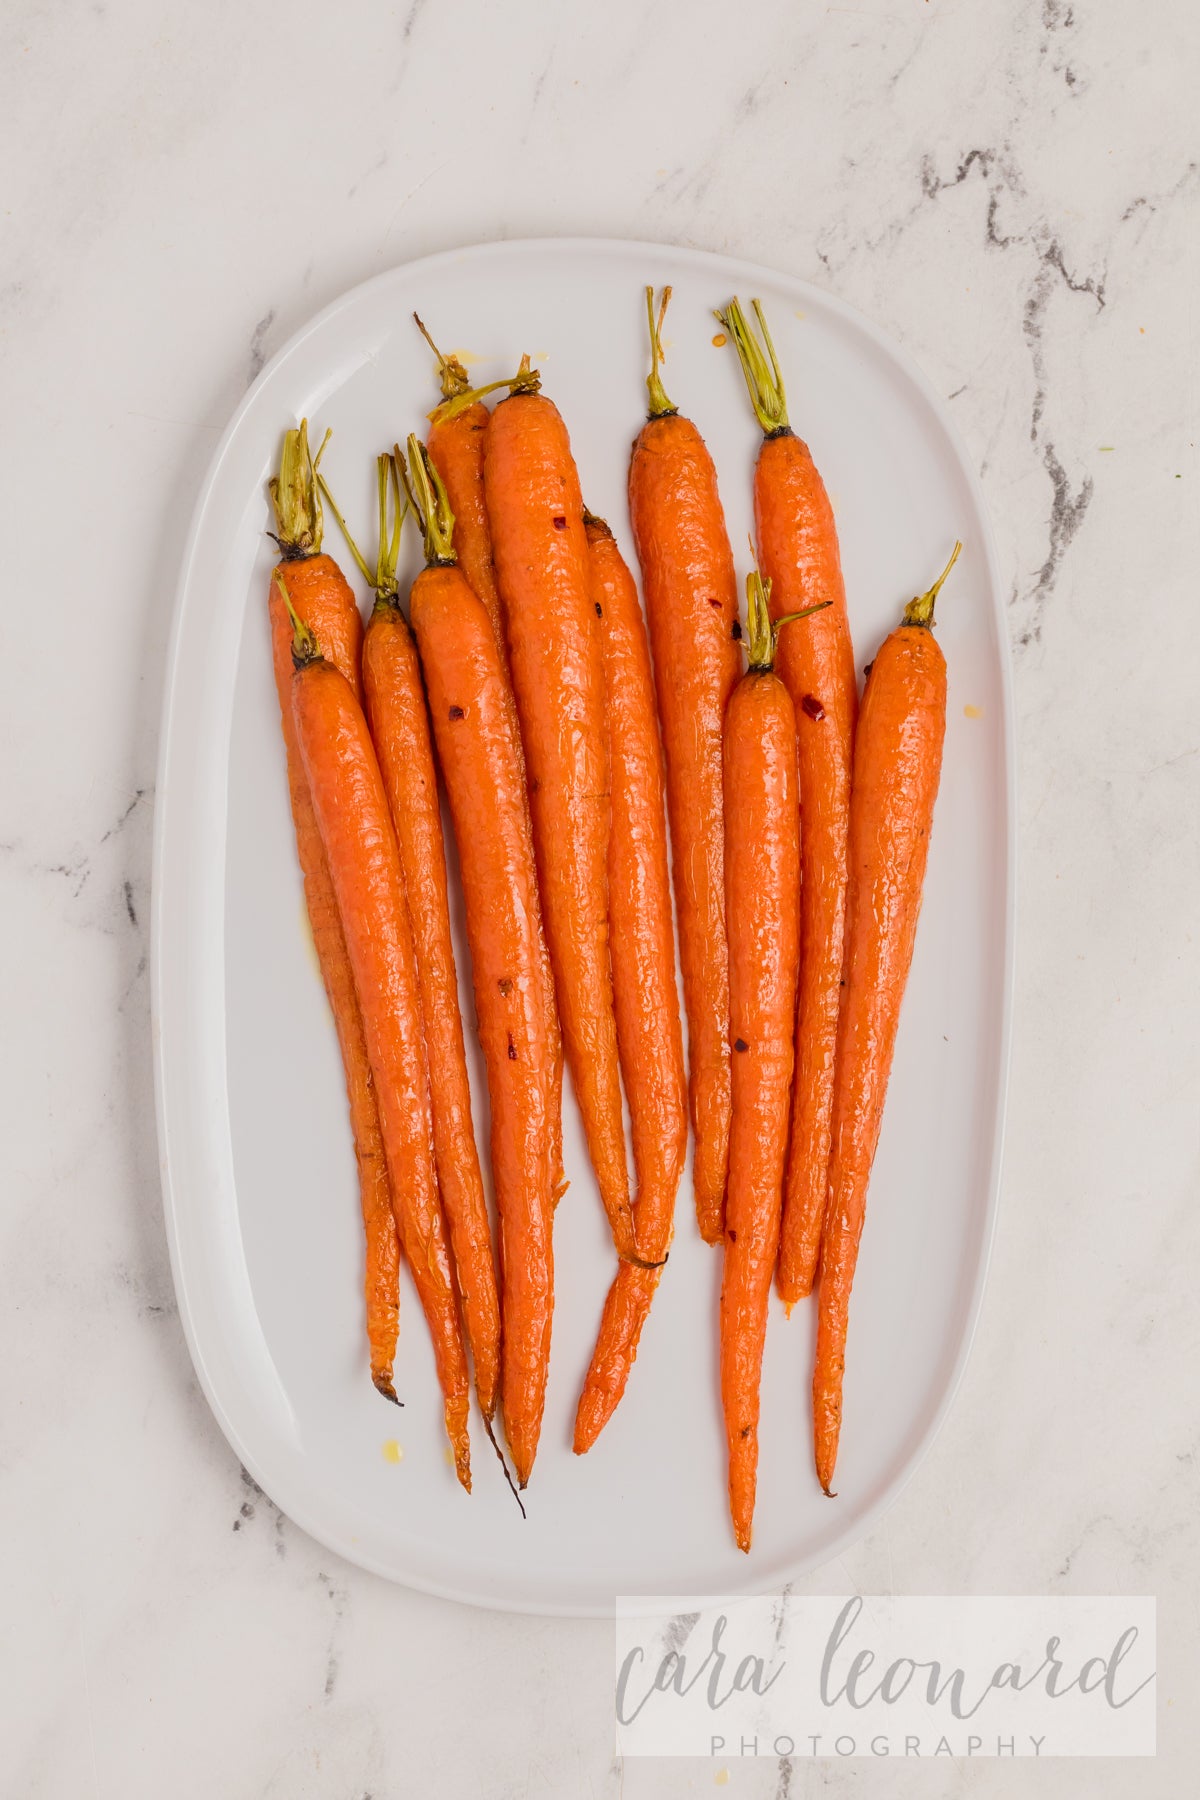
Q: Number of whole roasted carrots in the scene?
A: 11